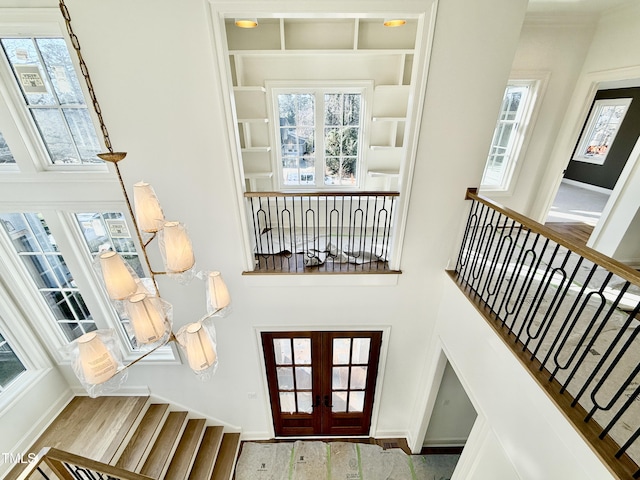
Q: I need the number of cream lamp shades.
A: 7